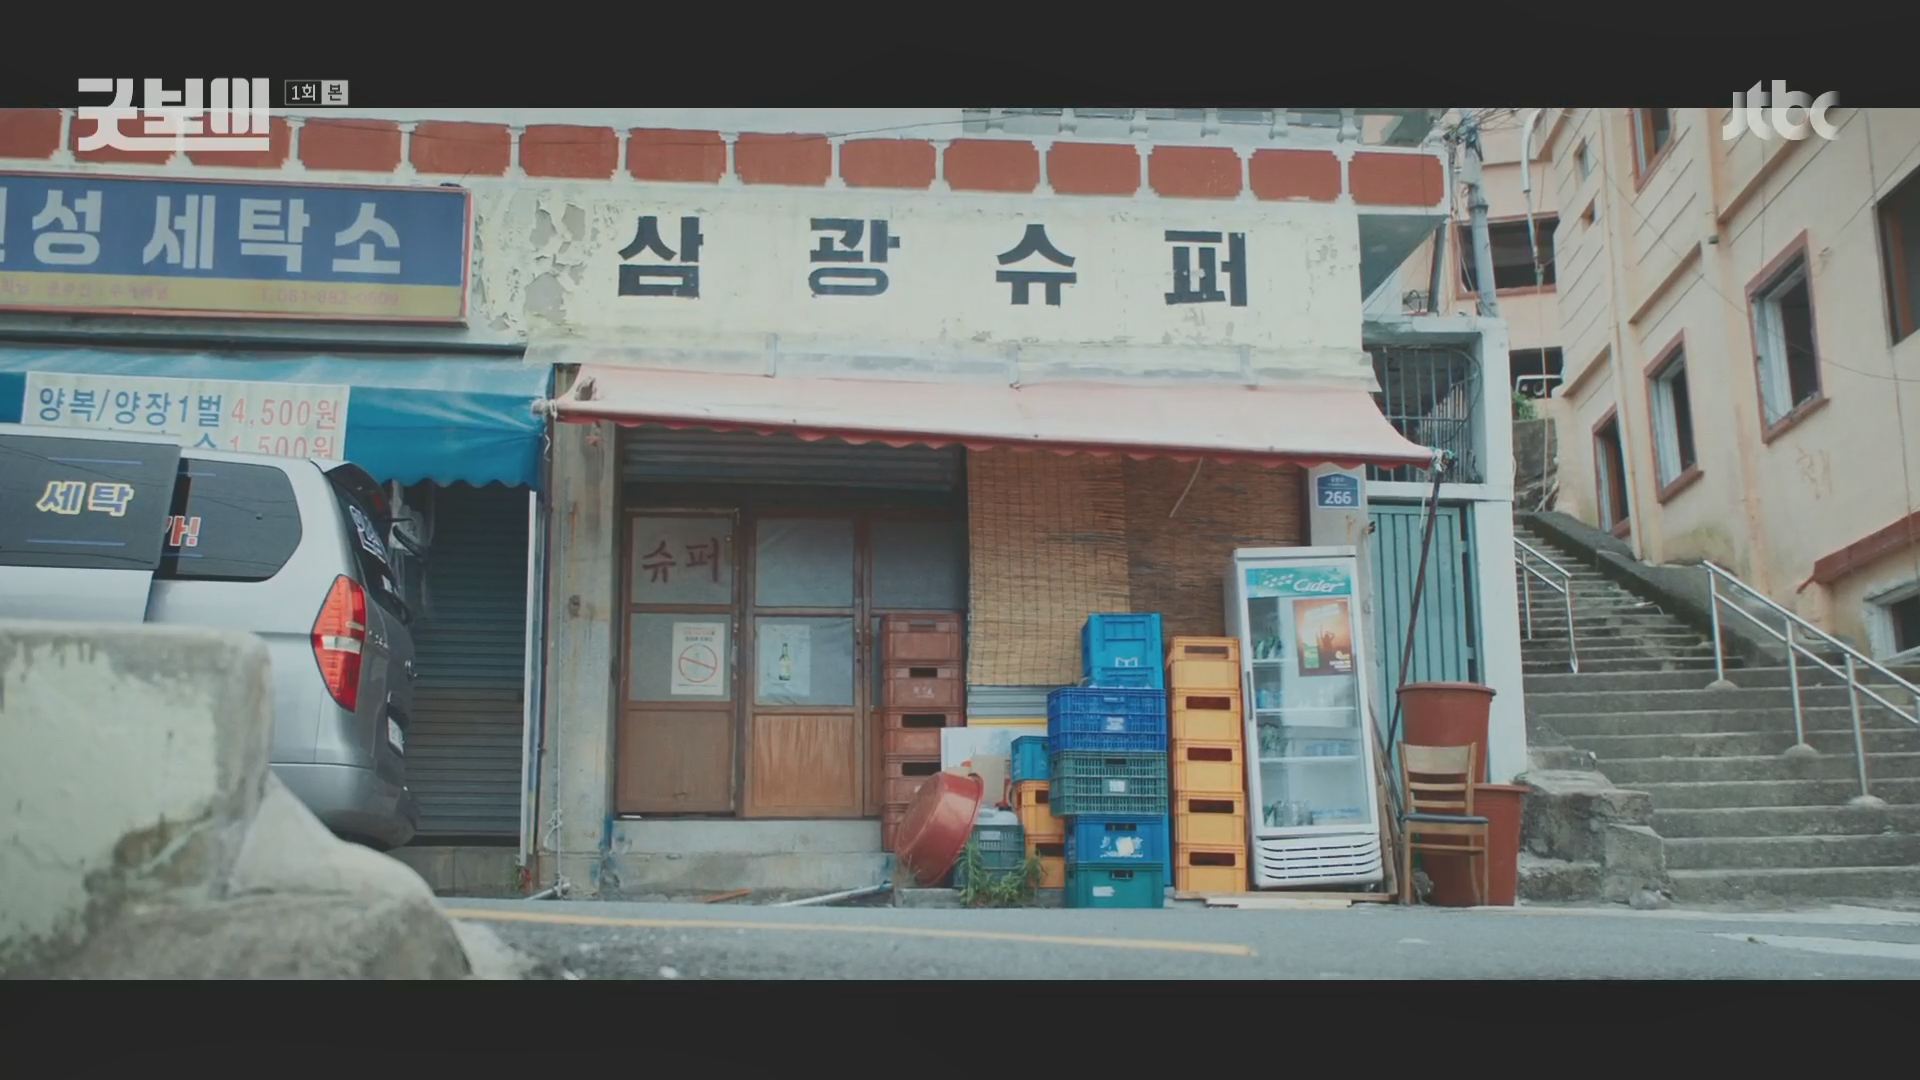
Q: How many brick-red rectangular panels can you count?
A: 14